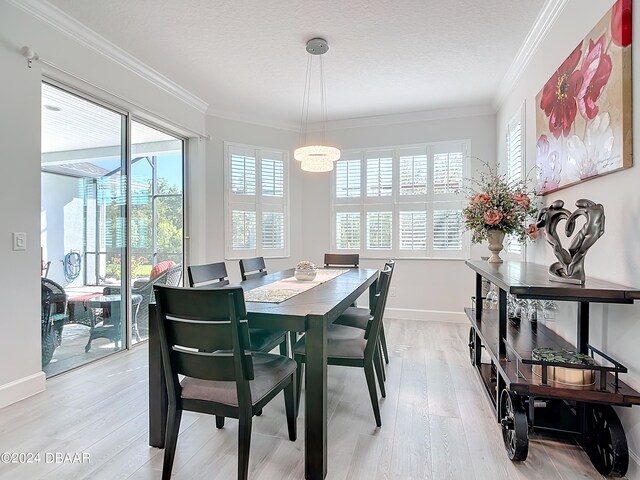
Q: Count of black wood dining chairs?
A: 6